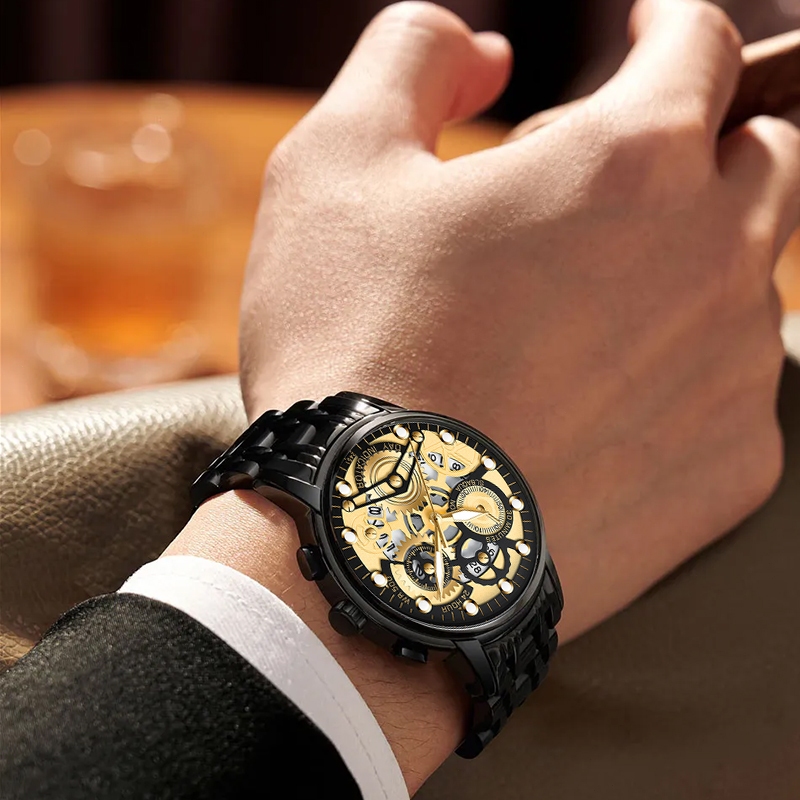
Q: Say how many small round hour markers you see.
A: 11